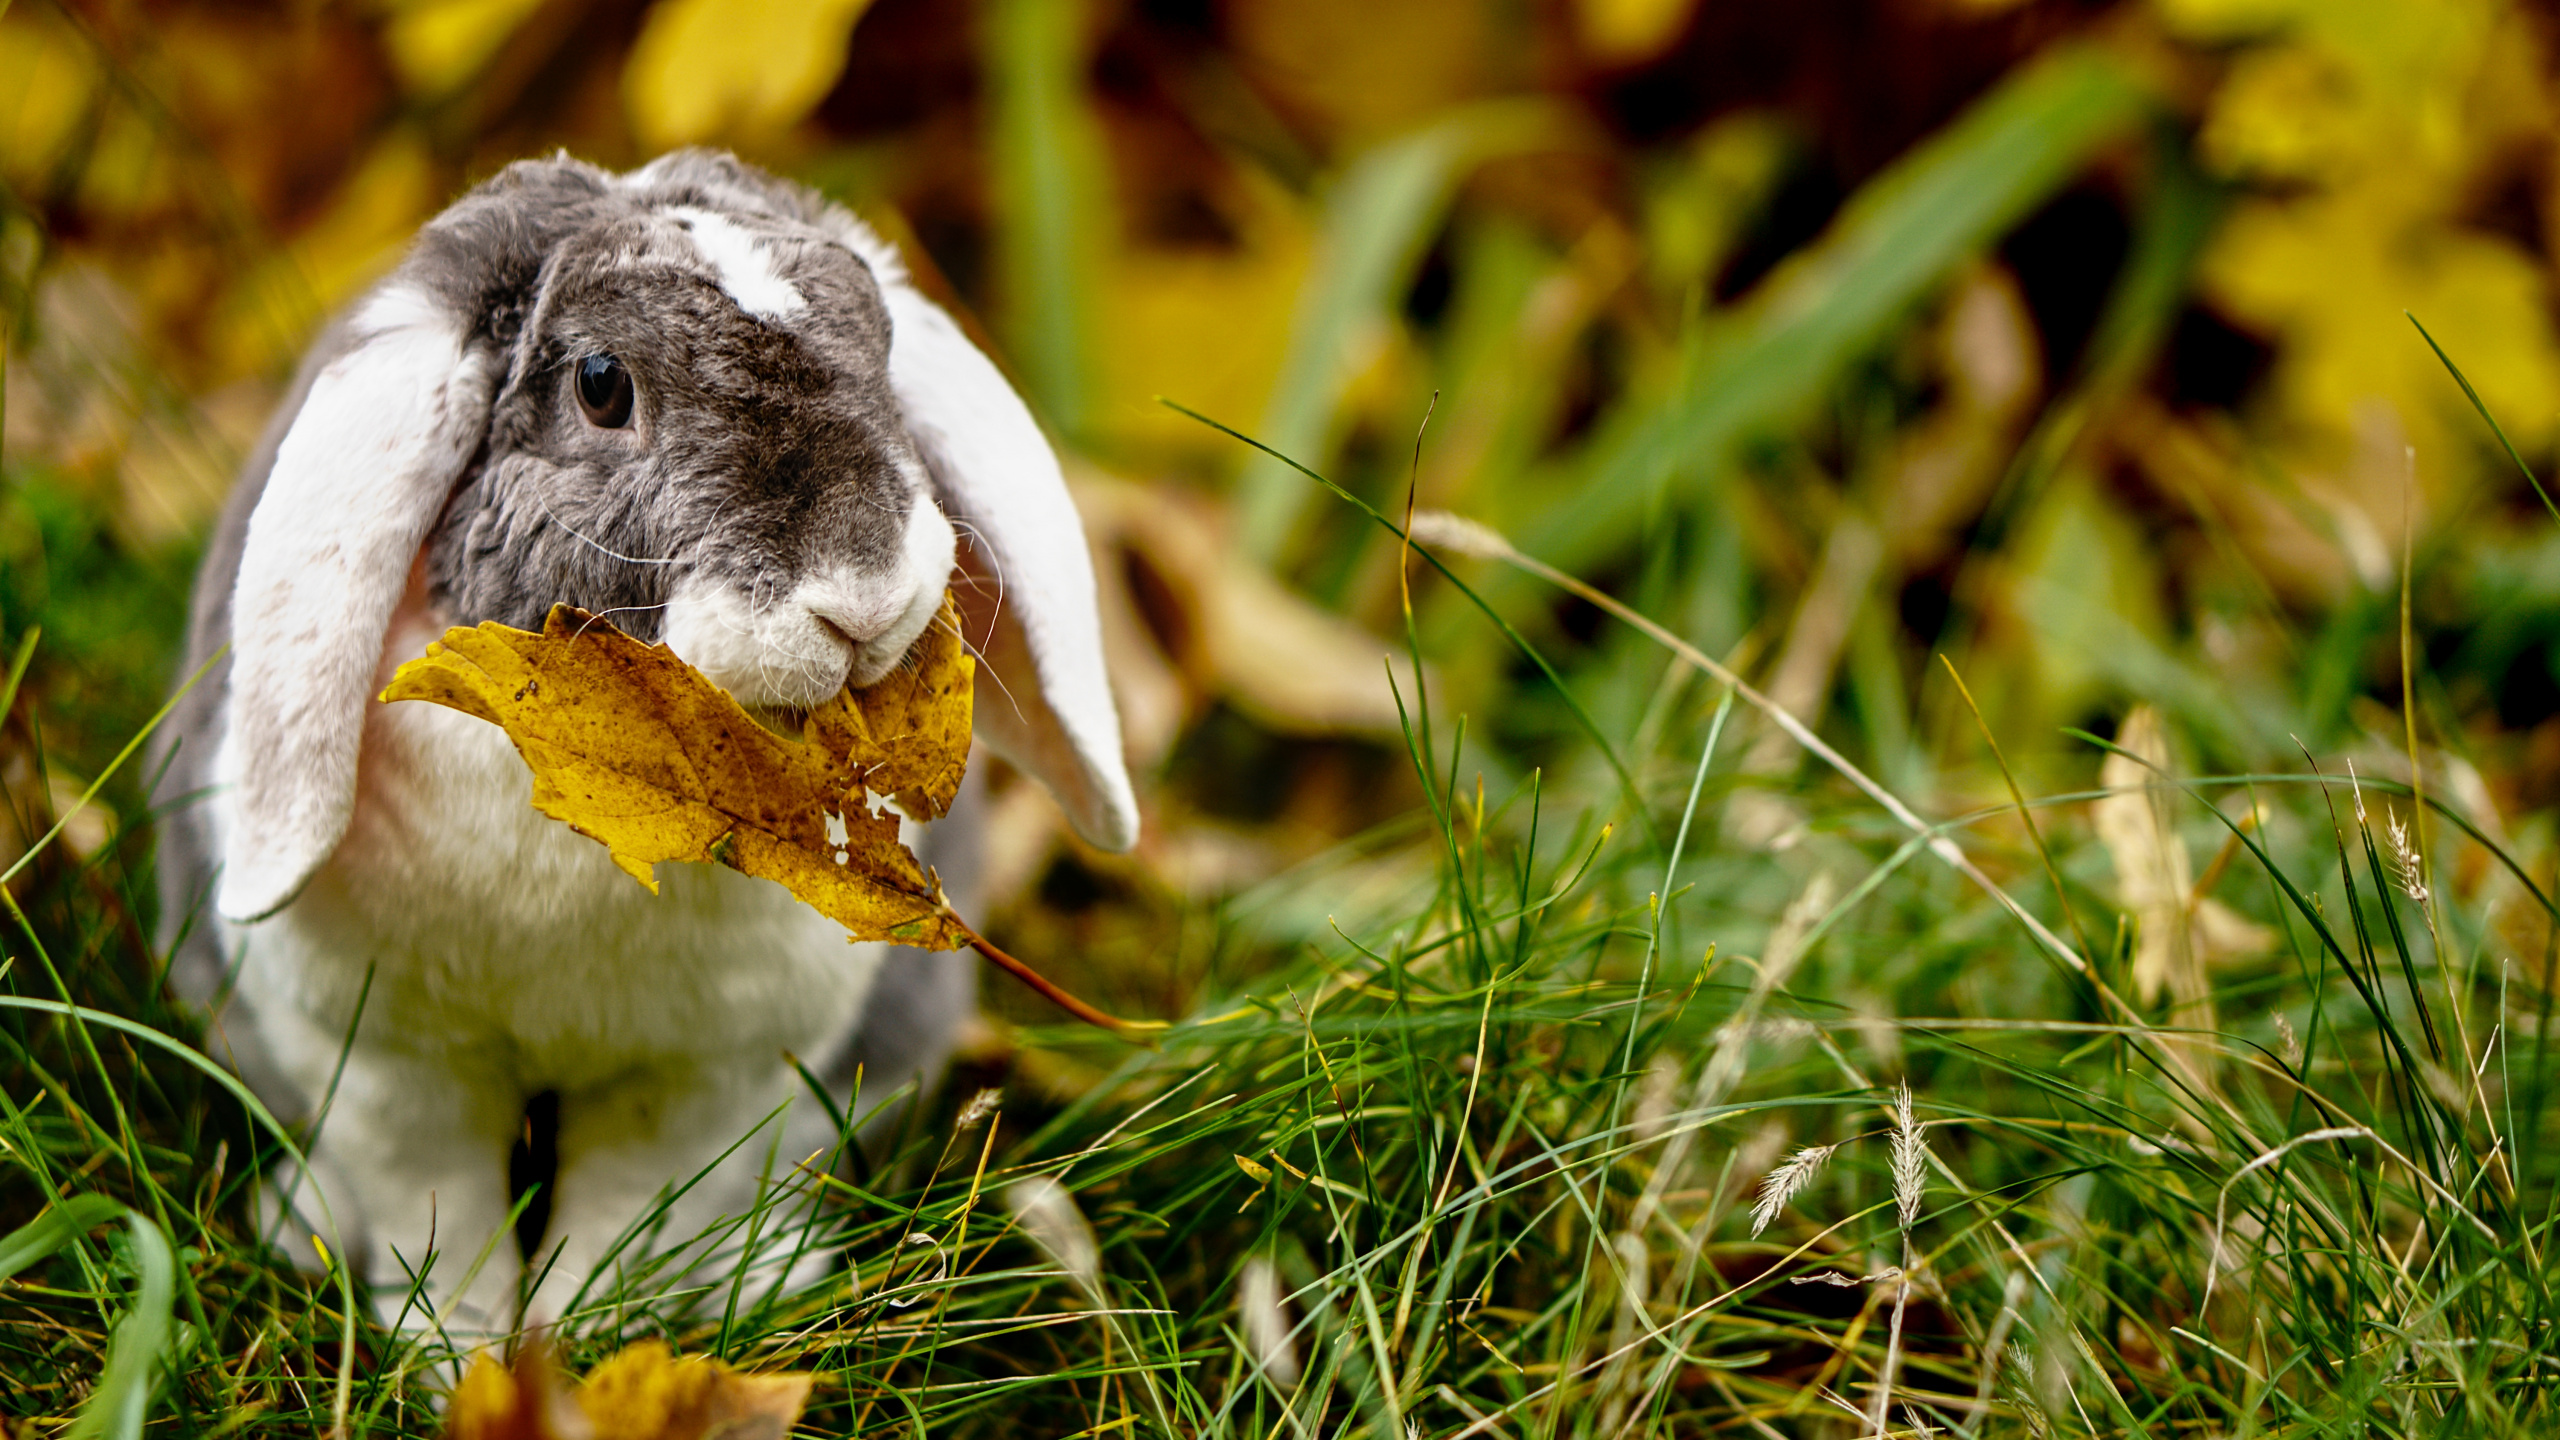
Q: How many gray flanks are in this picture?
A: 2